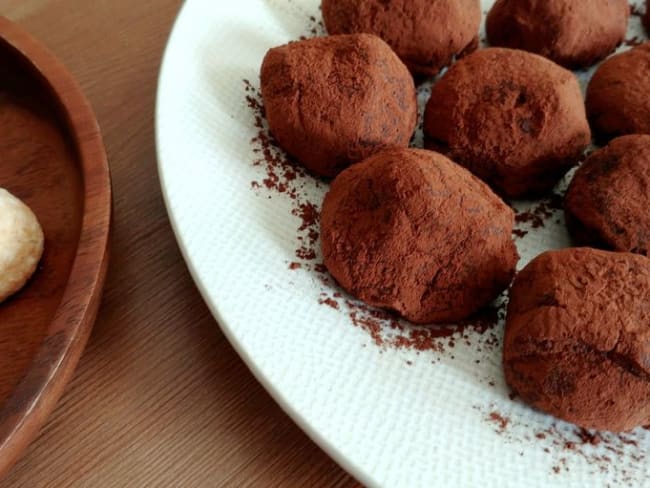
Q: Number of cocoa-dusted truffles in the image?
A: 8